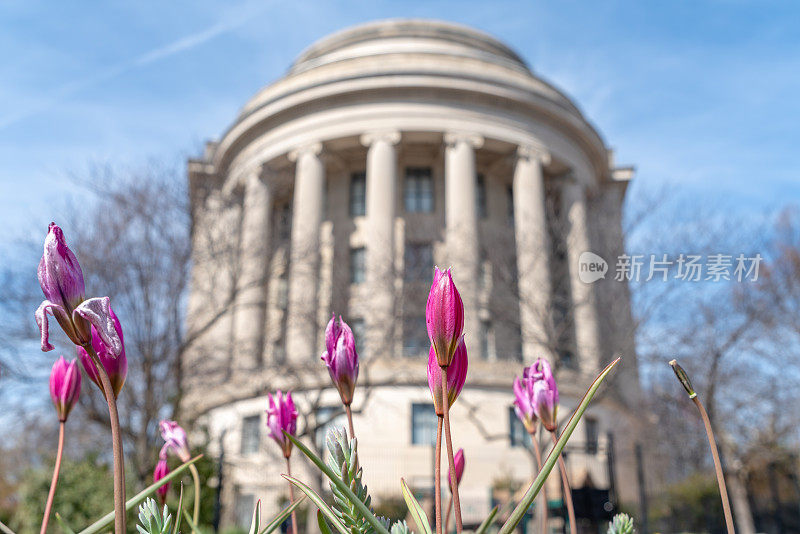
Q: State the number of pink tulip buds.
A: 12